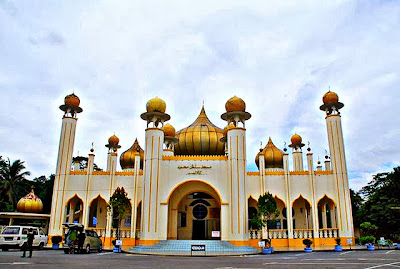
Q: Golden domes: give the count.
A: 12